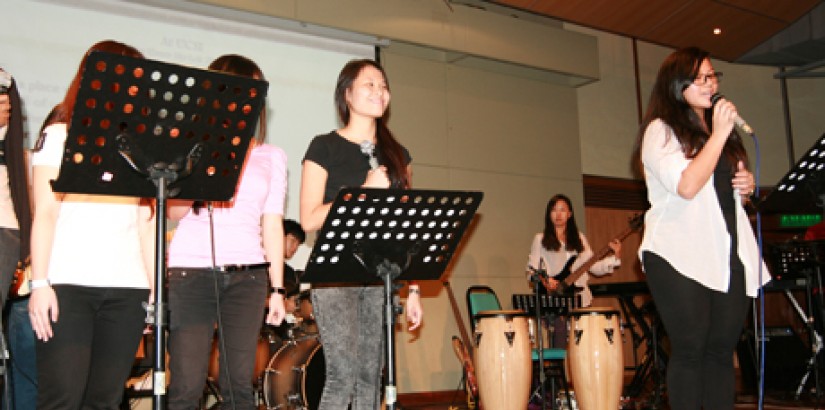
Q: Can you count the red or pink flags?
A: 0